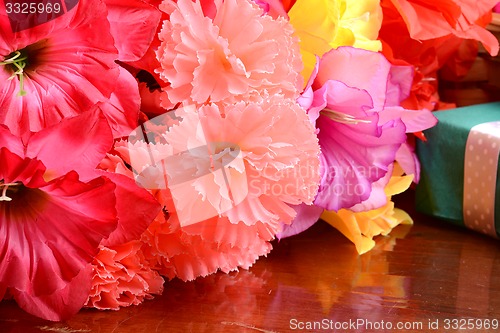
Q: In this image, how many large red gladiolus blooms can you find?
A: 2